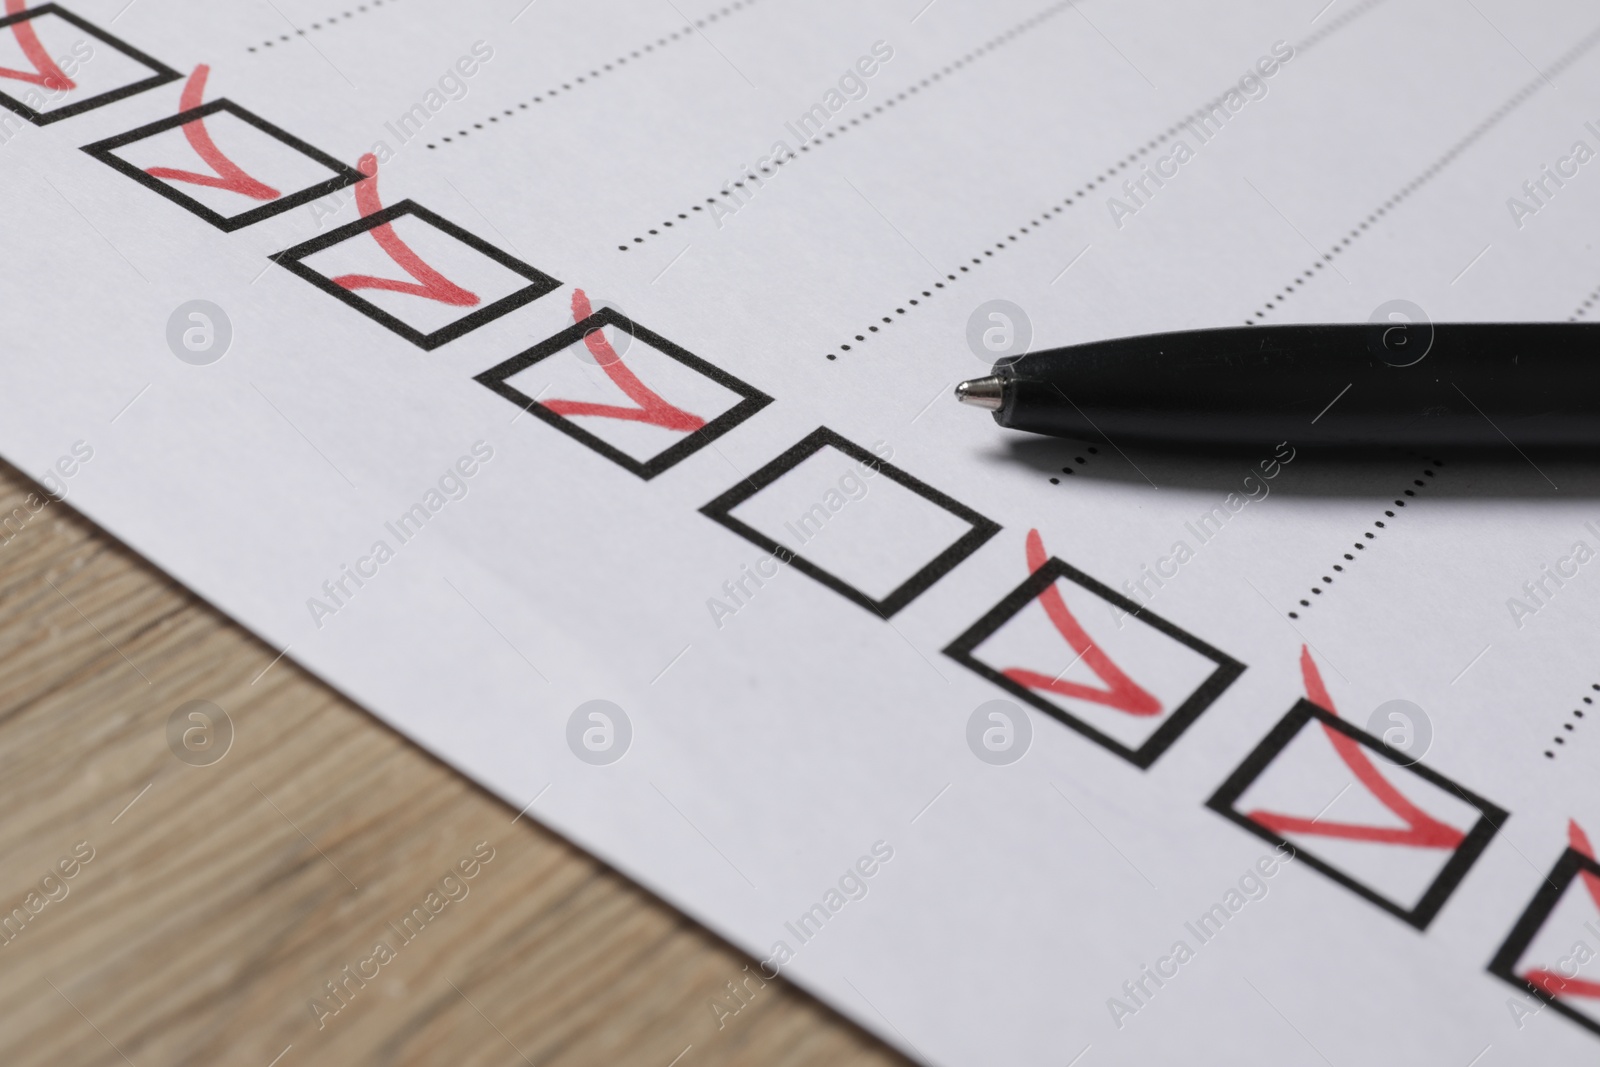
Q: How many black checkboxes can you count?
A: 8